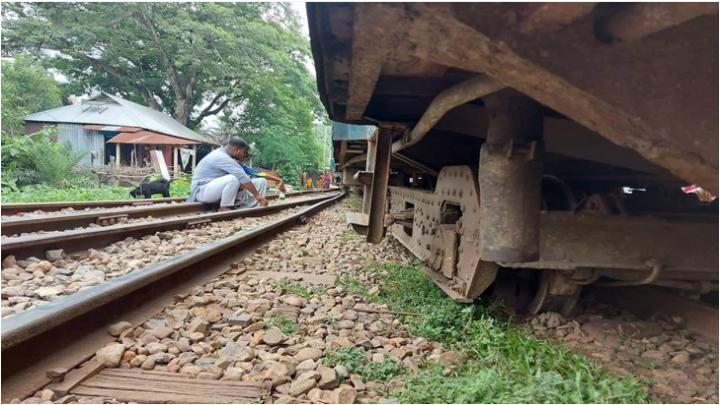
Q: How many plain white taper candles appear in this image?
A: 0